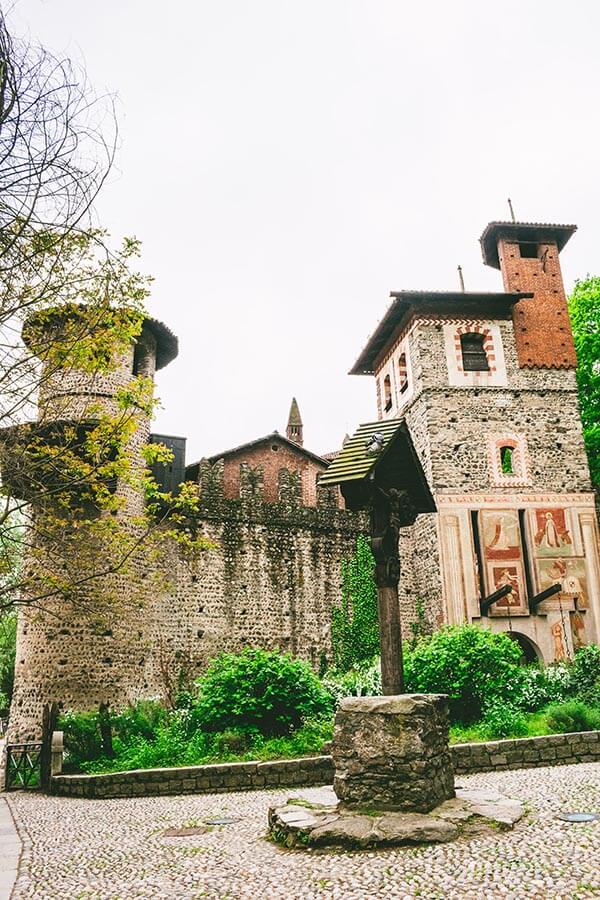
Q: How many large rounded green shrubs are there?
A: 2